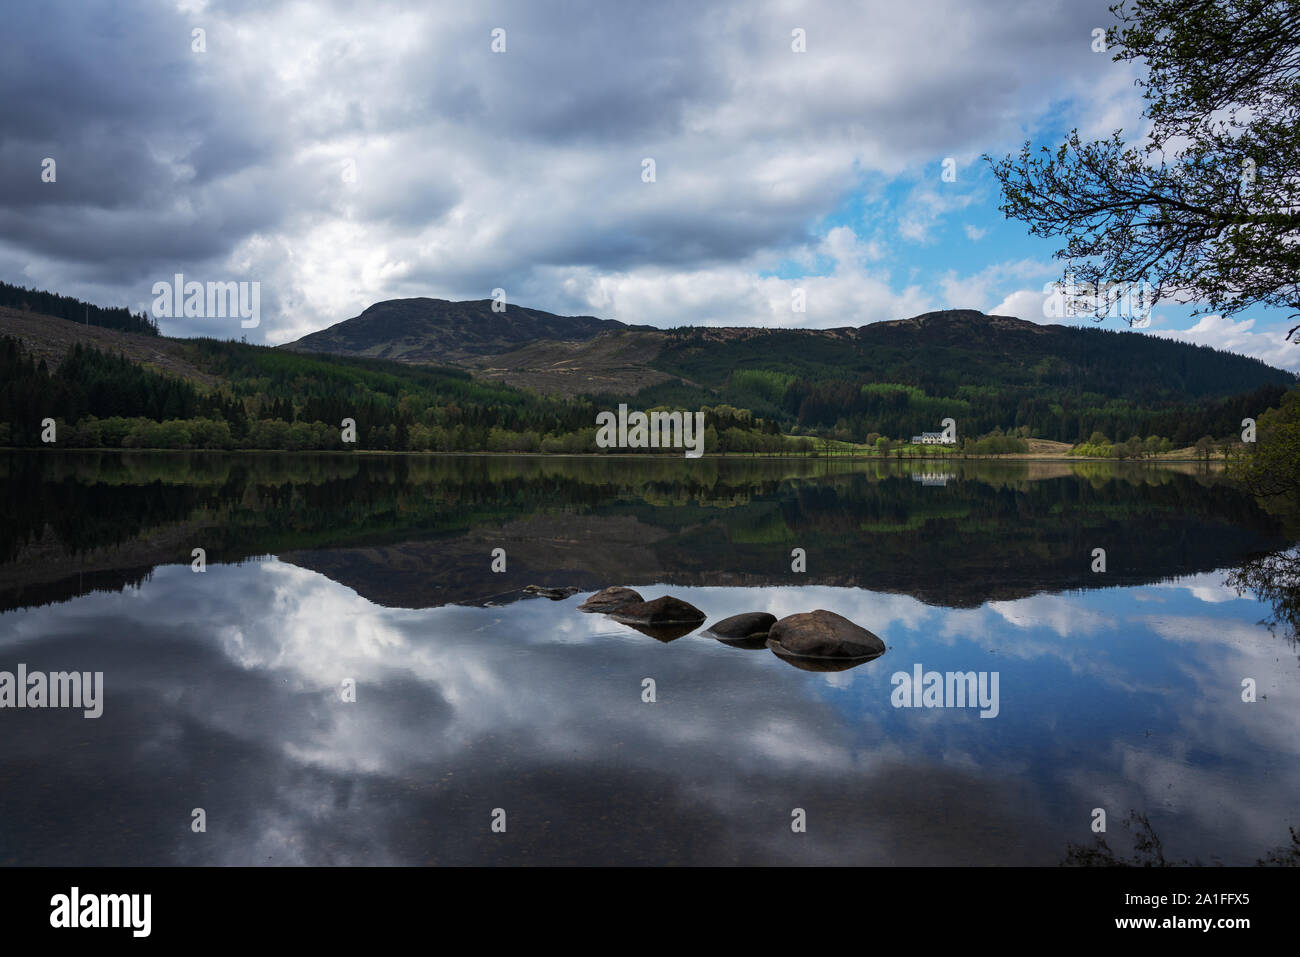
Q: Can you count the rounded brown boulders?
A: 4